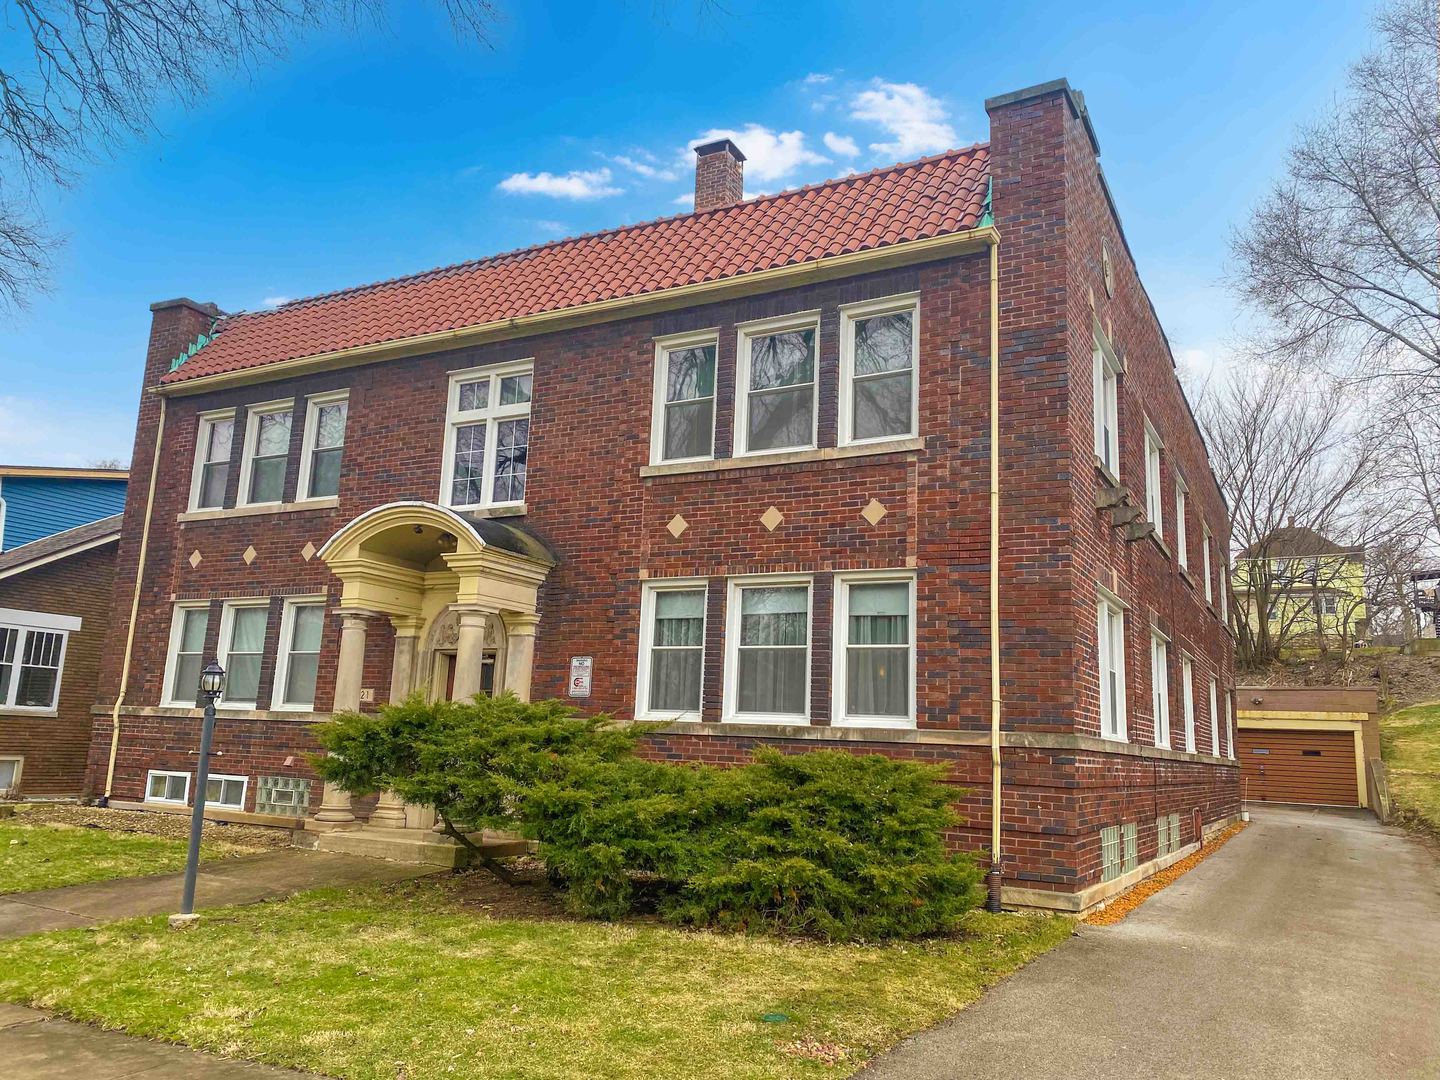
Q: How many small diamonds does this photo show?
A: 6